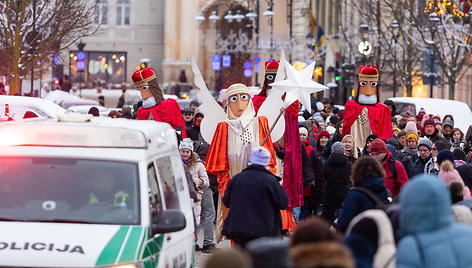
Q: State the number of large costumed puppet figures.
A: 4